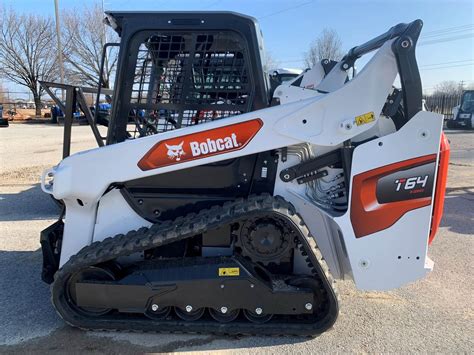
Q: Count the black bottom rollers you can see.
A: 4